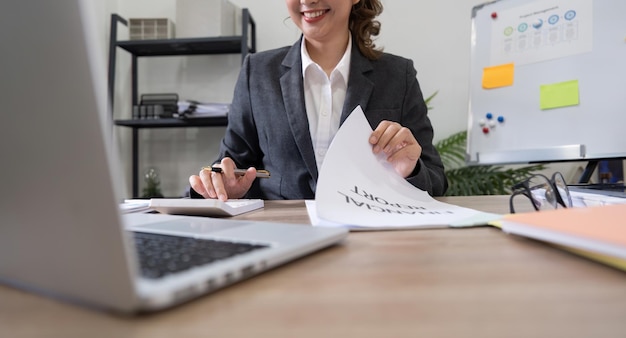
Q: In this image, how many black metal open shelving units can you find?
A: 1